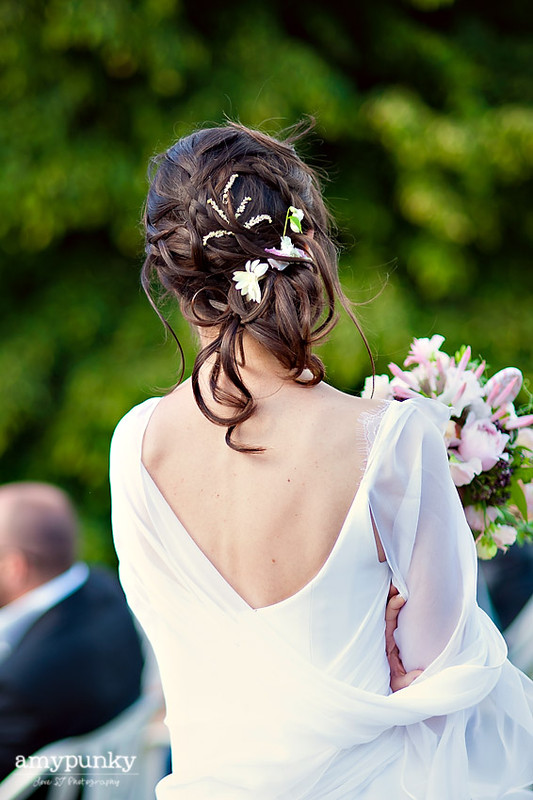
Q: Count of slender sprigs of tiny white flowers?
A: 5